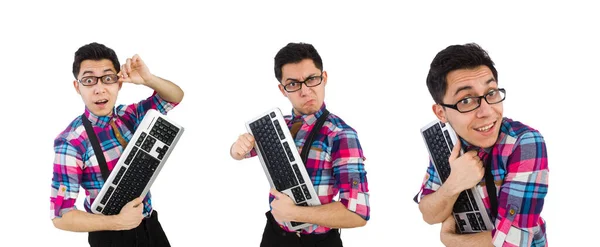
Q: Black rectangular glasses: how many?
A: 3